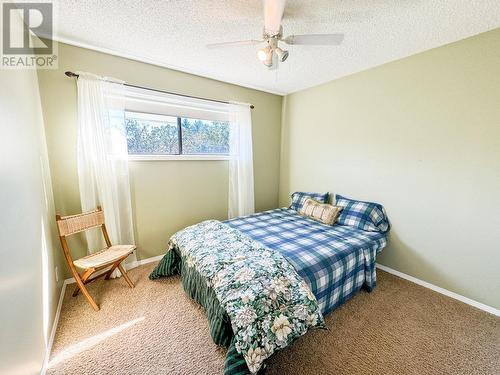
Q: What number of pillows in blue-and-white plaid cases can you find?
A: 2